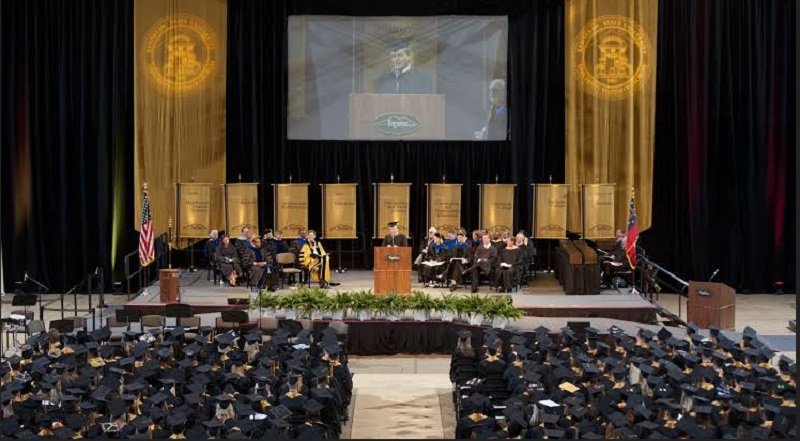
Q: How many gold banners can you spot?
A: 11